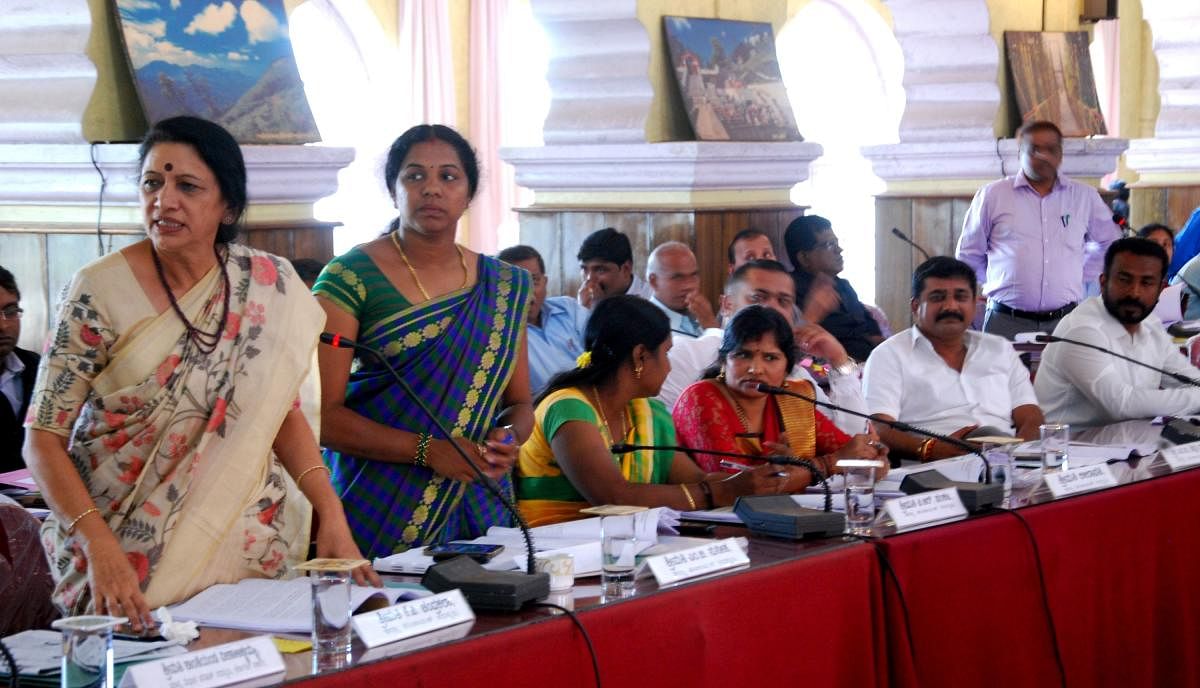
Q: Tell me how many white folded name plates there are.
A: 6